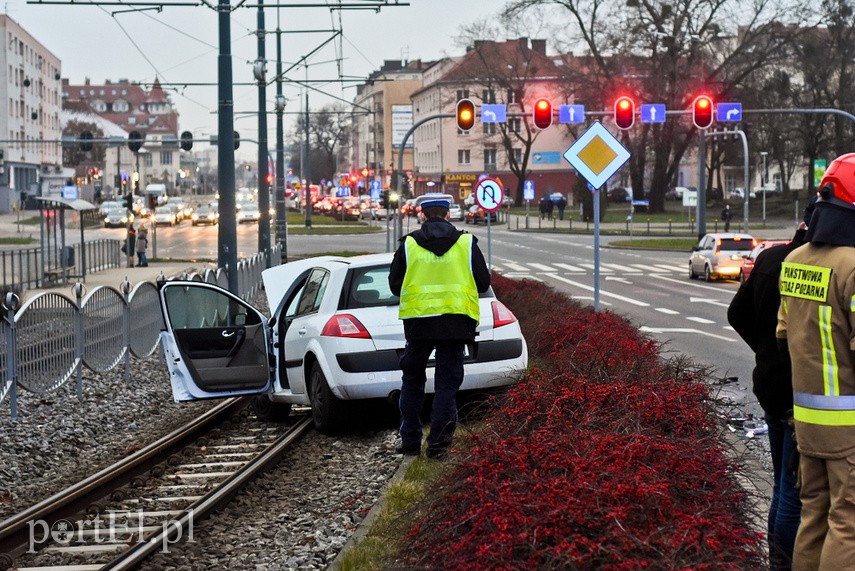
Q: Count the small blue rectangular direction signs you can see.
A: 4